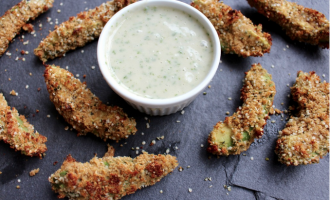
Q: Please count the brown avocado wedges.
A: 9